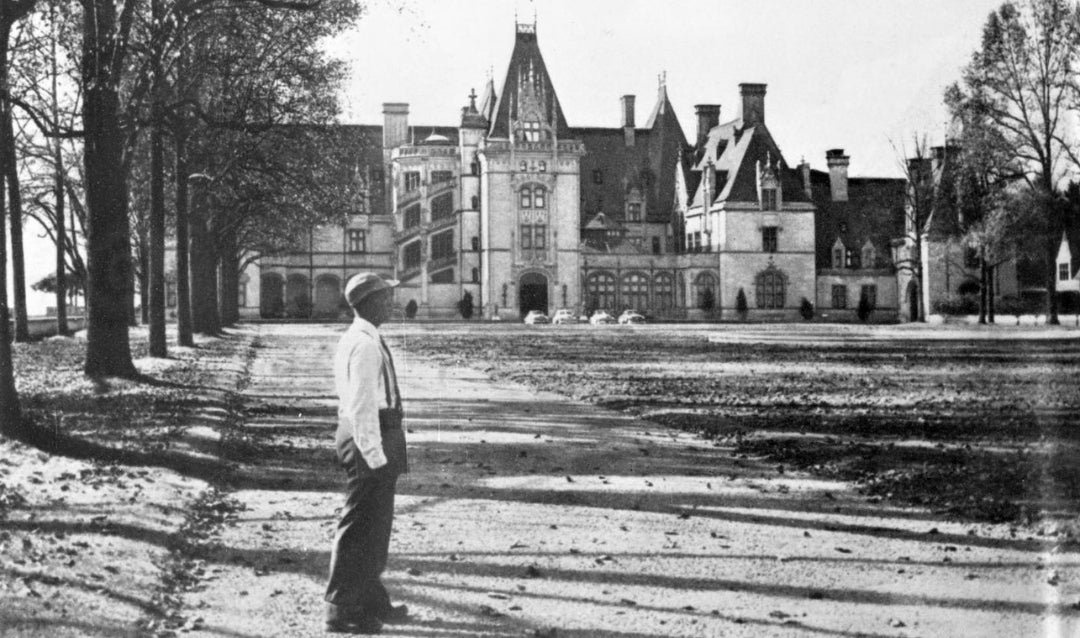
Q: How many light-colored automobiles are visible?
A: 4